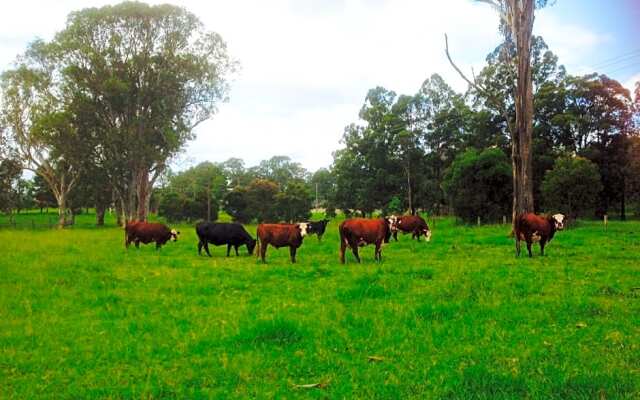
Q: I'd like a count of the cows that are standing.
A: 7